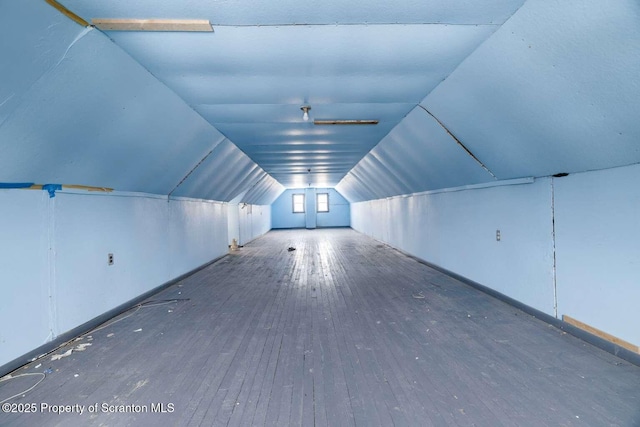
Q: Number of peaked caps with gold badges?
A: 0